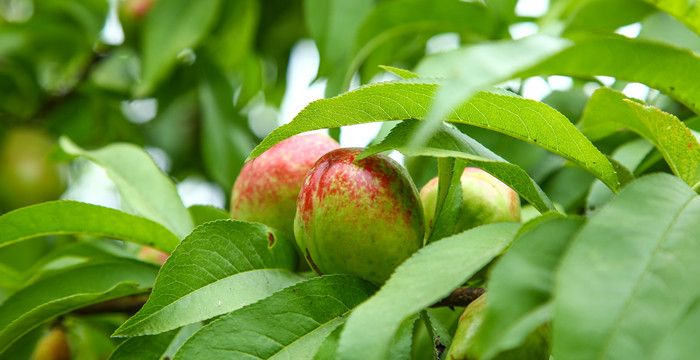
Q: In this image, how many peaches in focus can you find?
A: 3